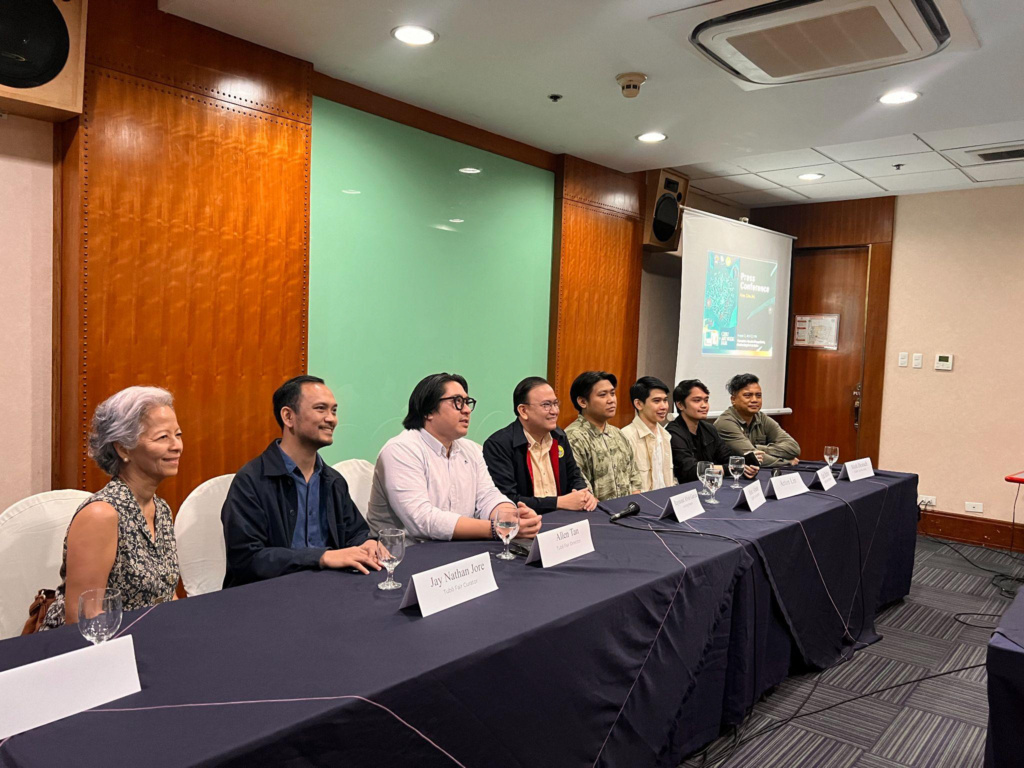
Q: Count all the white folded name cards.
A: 8